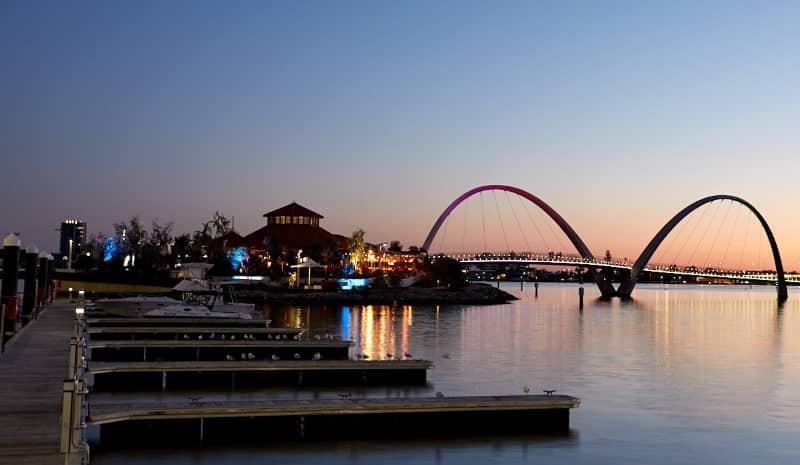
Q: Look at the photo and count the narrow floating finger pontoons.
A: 5